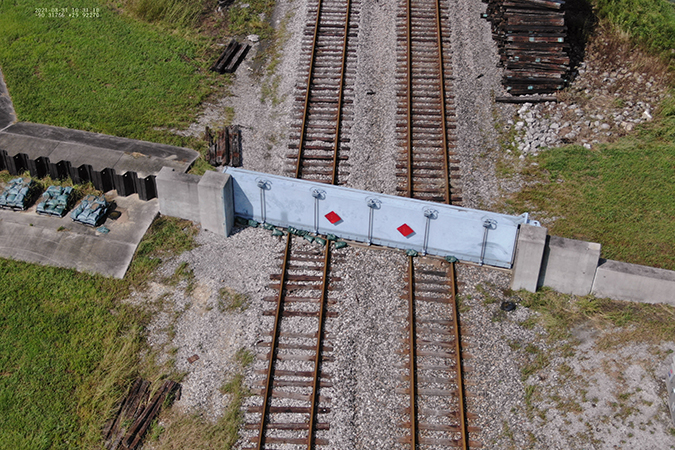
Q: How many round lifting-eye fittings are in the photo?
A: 5